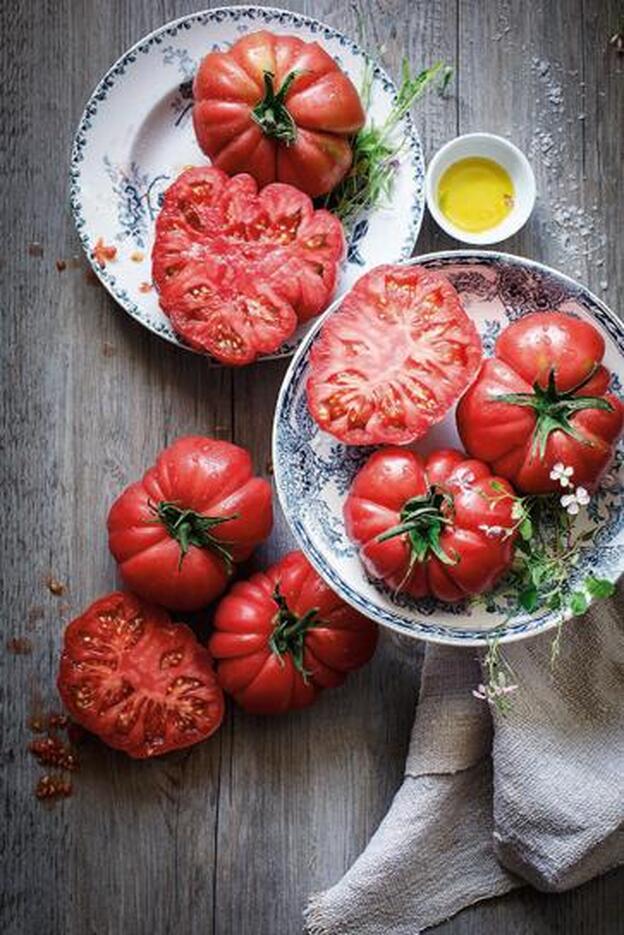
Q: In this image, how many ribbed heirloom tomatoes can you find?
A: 8